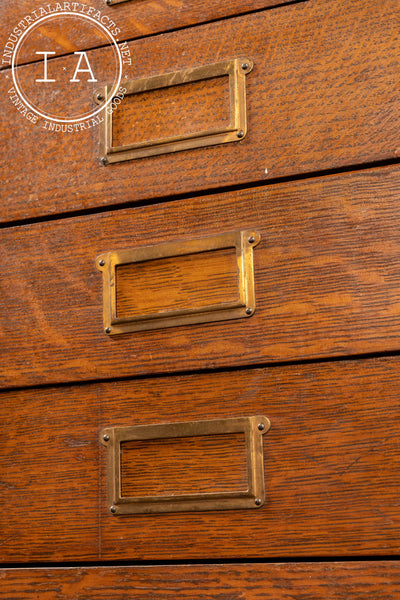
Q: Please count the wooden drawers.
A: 5